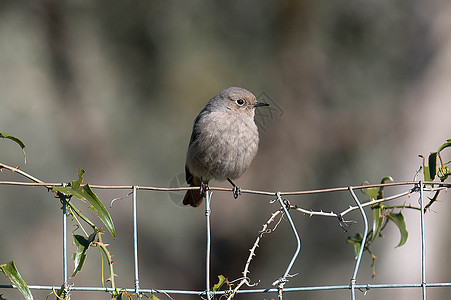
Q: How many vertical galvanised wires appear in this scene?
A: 6